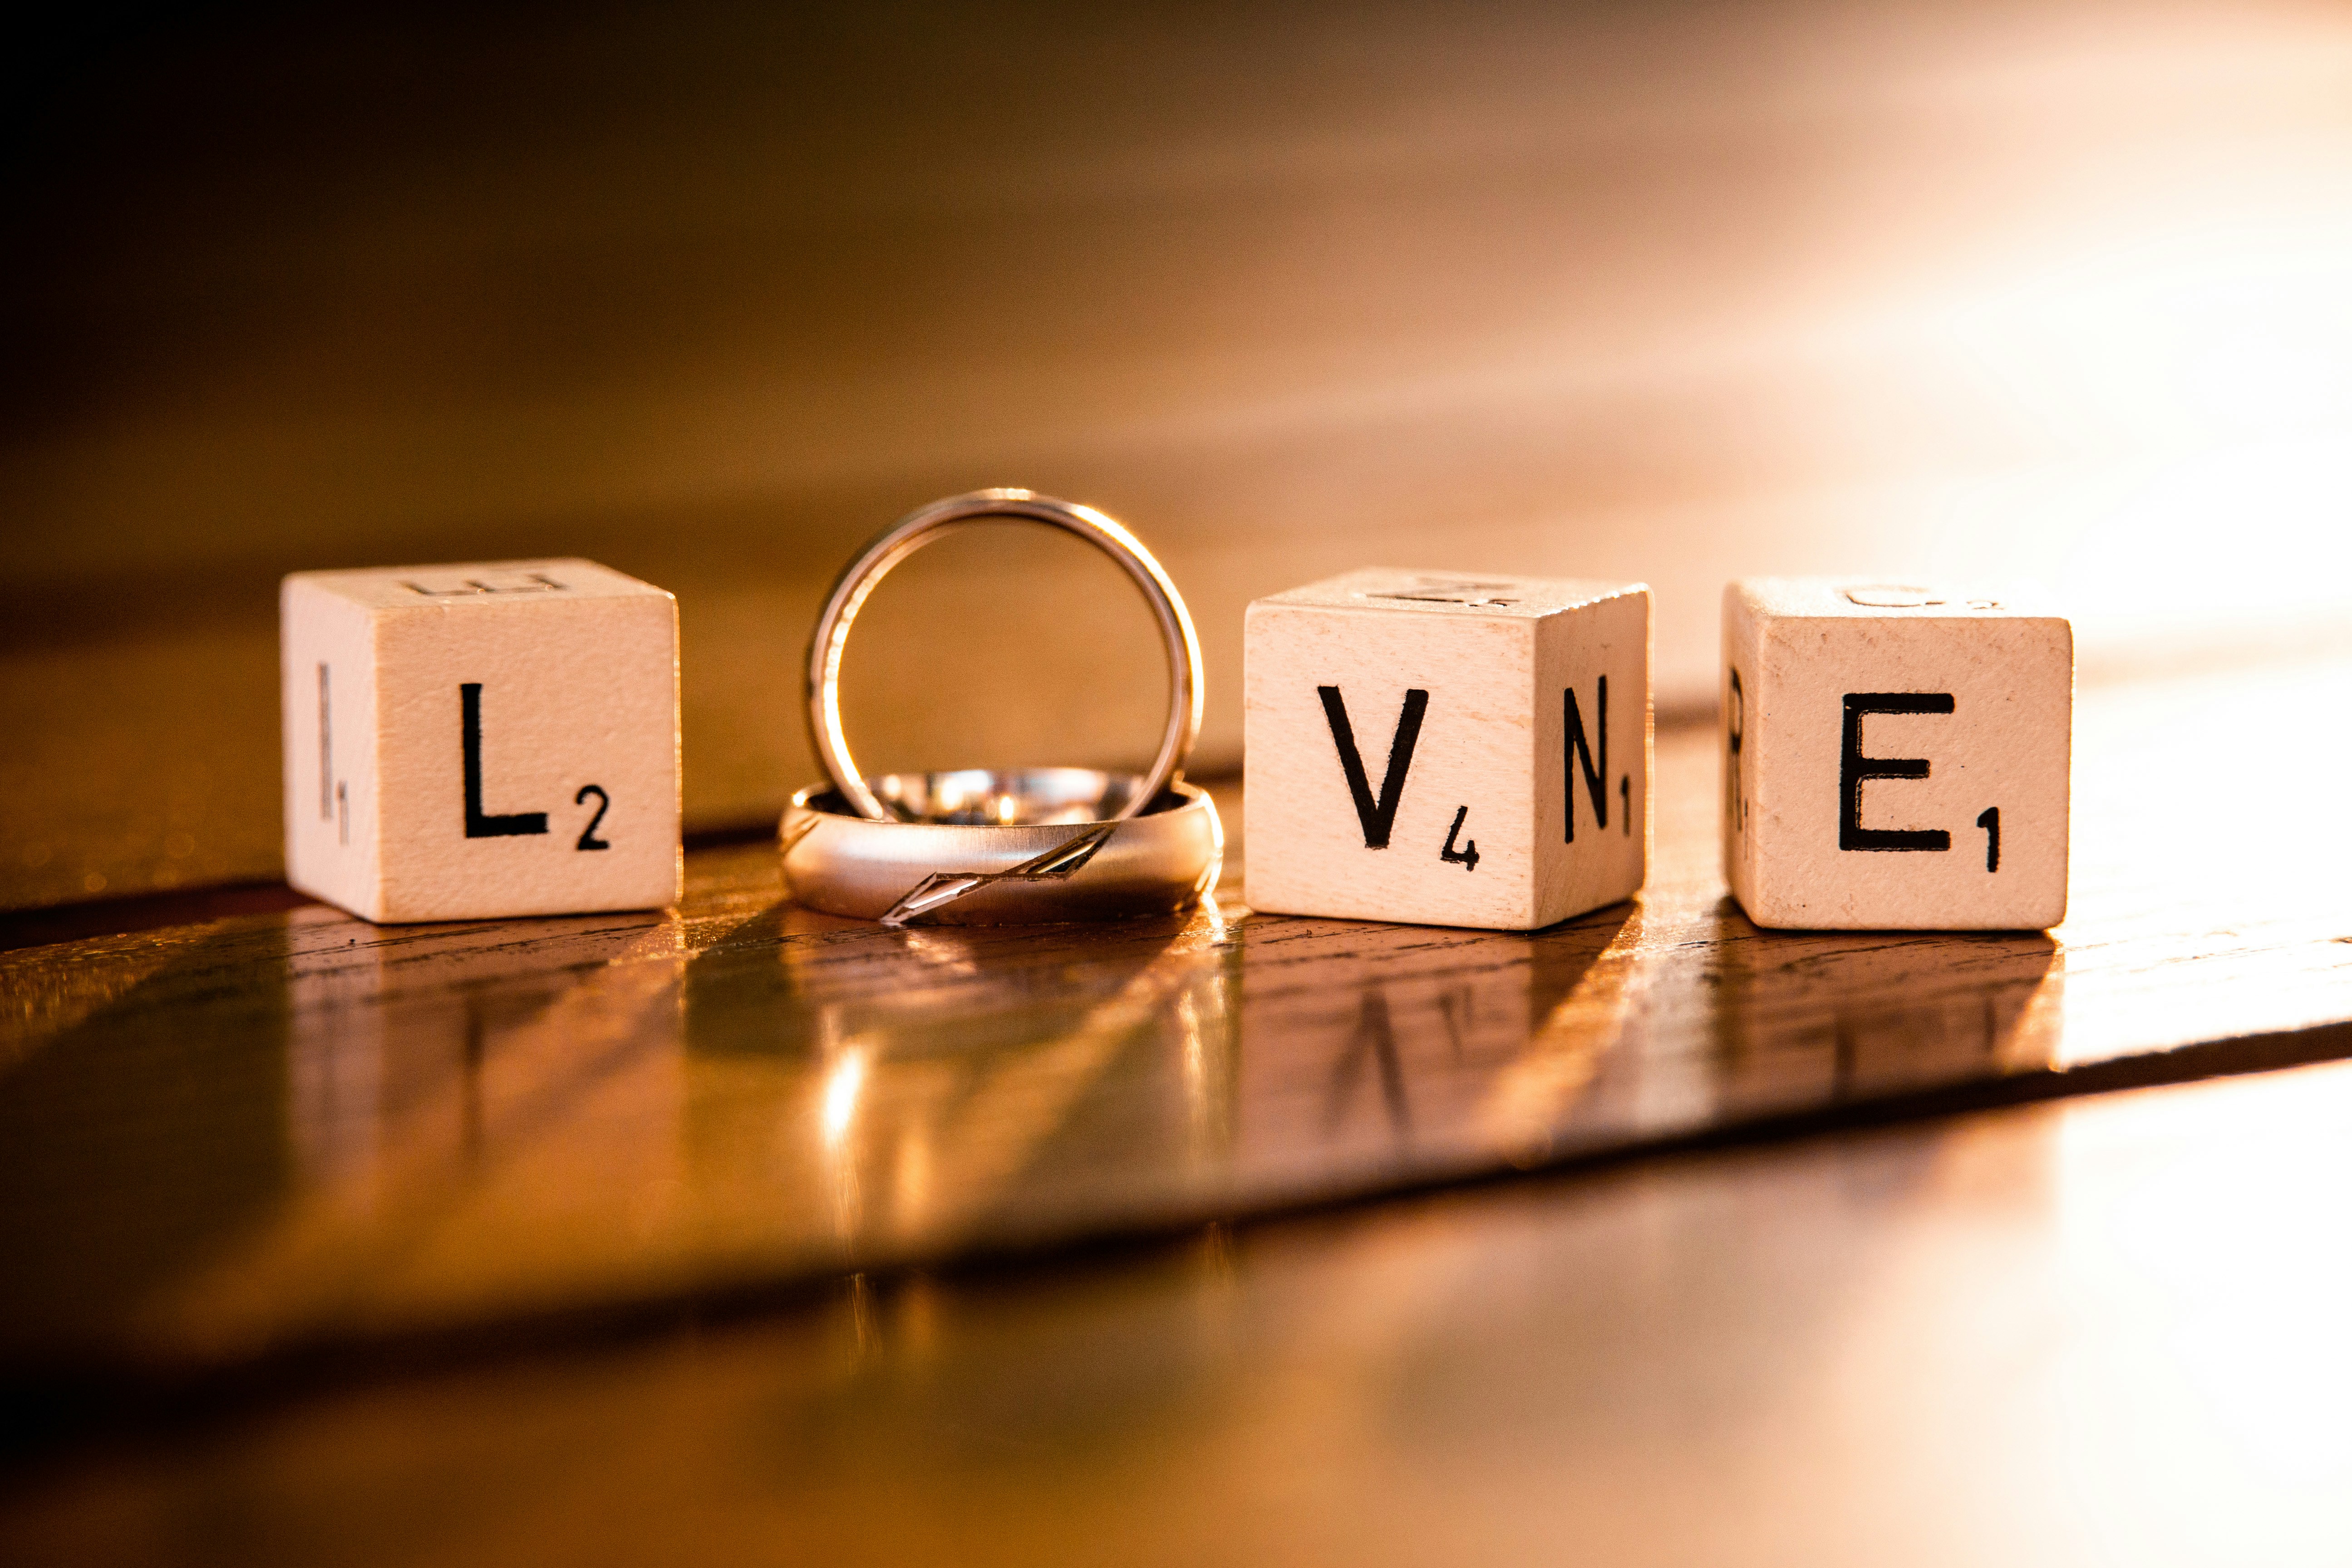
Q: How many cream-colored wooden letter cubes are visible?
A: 3